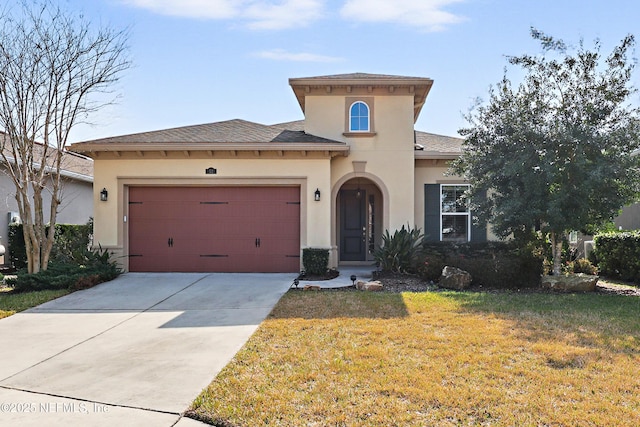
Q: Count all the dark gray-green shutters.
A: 2